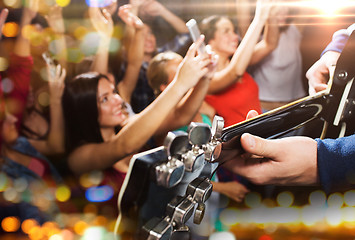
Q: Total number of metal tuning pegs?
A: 6